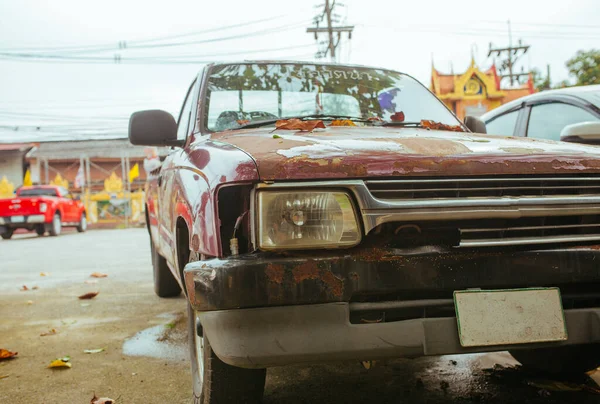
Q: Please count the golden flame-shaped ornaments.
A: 3